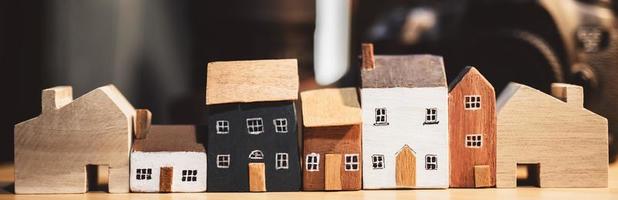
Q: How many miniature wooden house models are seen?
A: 7